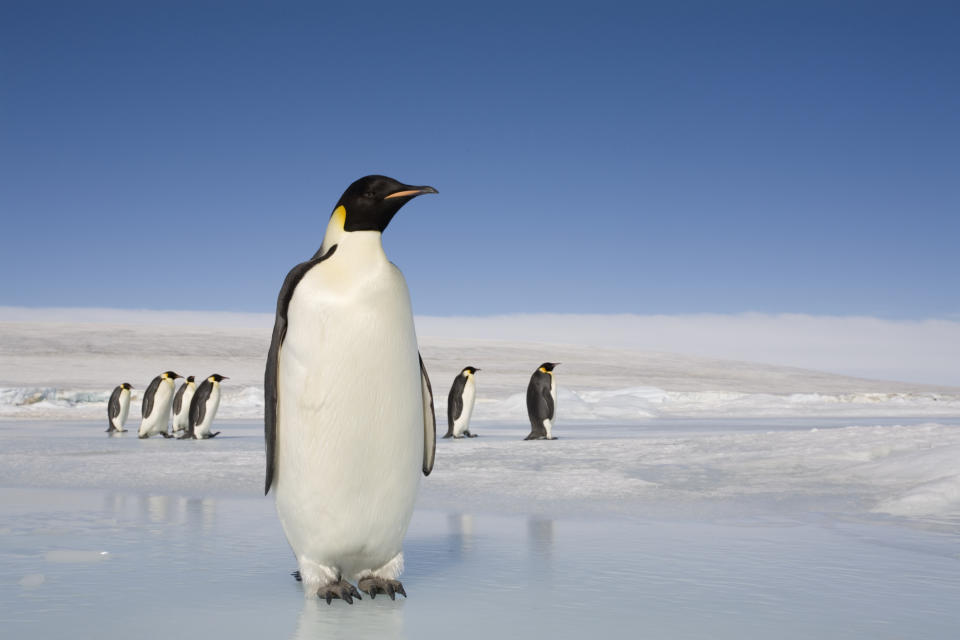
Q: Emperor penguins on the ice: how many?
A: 7